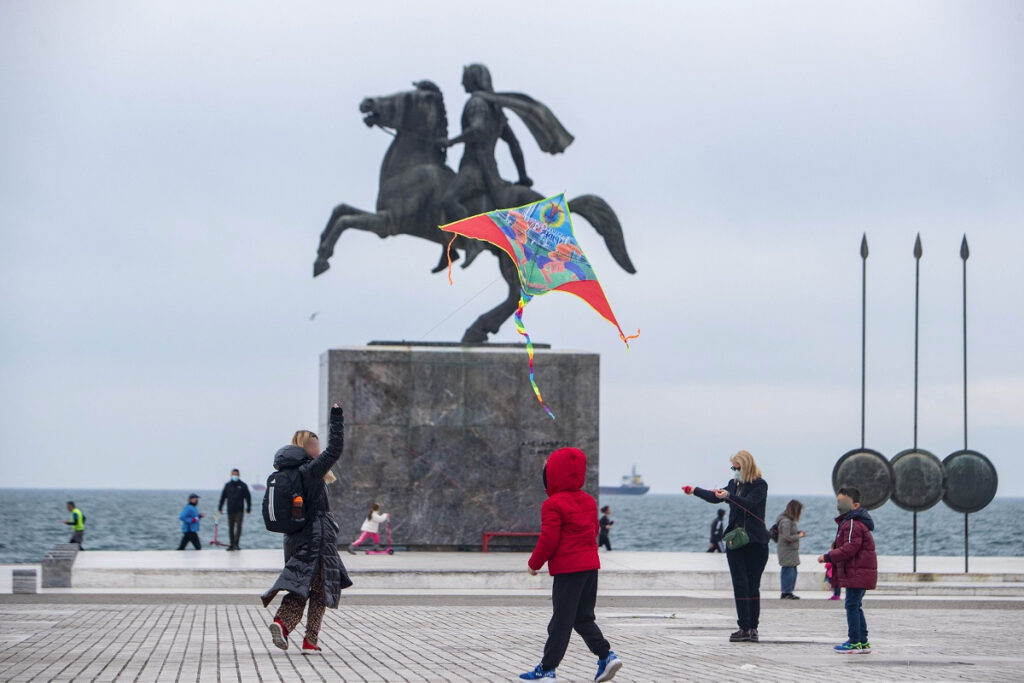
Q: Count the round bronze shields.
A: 3